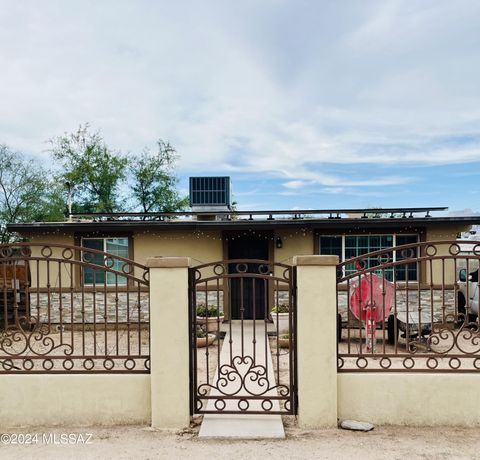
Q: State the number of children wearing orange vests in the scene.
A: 0